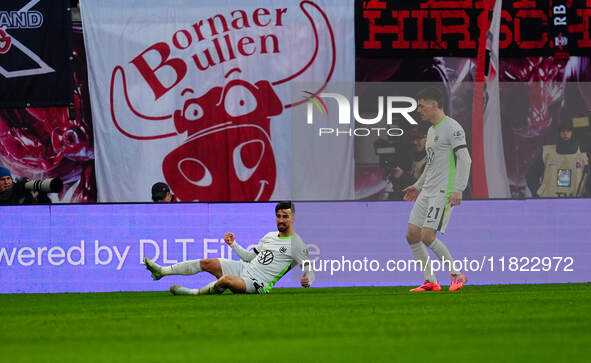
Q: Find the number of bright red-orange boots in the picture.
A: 2